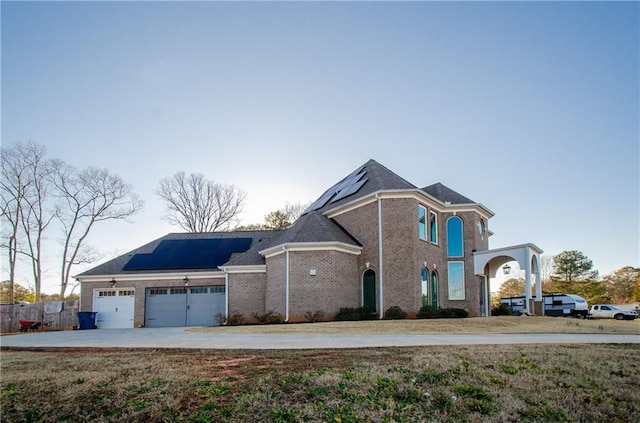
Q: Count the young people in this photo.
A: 0